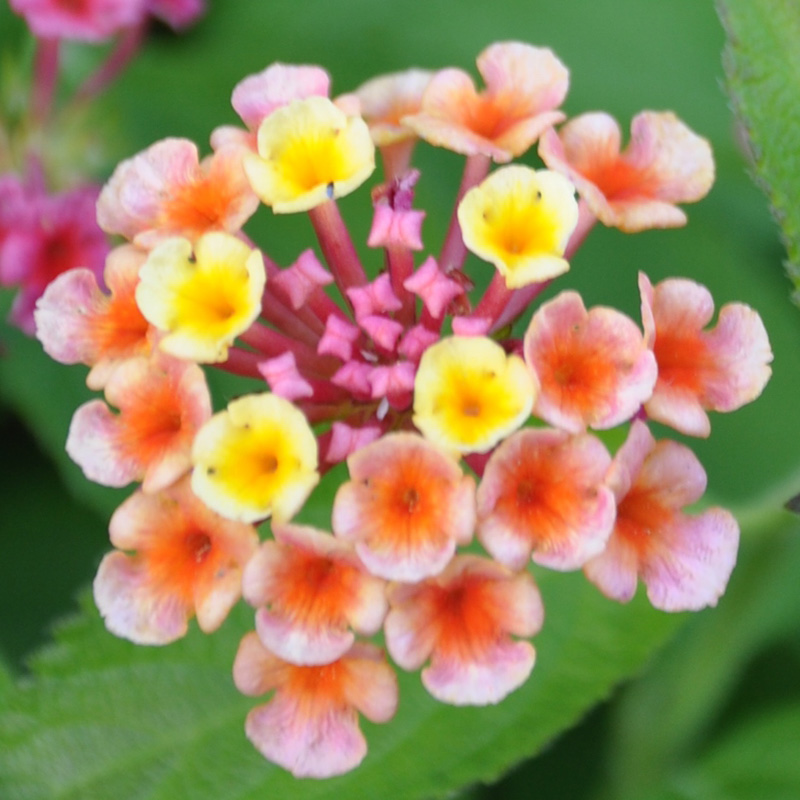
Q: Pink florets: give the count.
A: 12